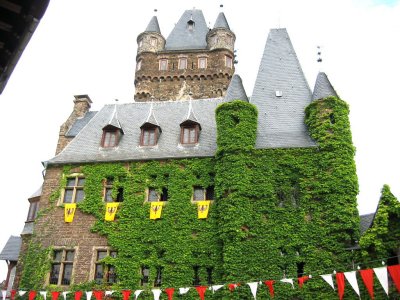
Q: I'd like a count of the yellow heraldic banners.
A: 4